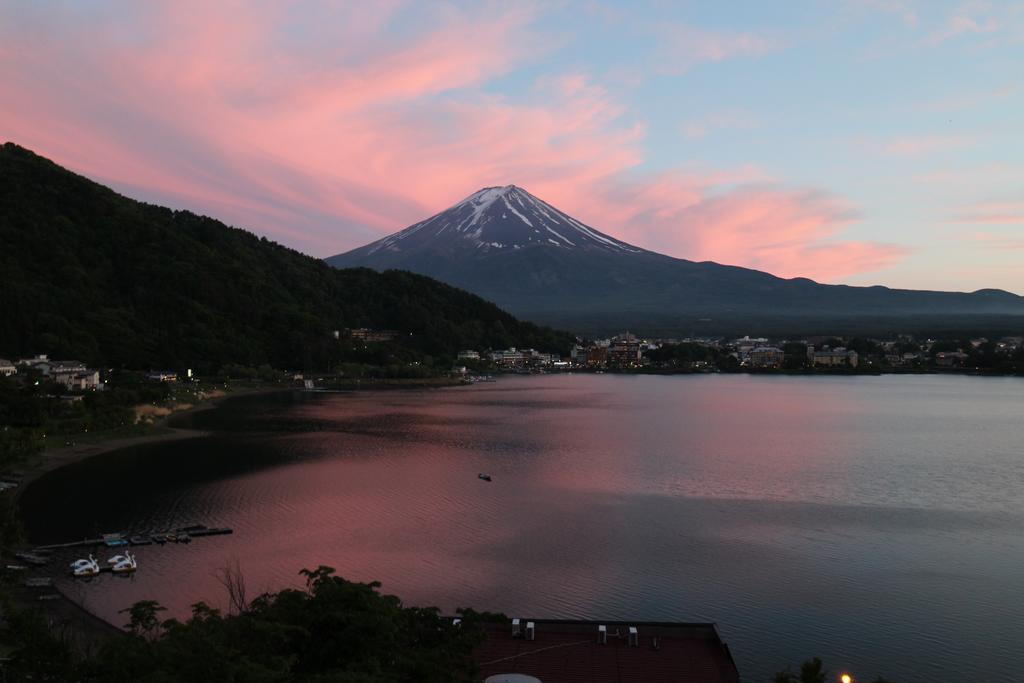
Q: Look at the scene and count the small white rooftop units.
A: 4